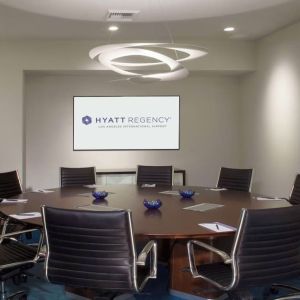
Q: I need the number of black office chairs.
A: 8